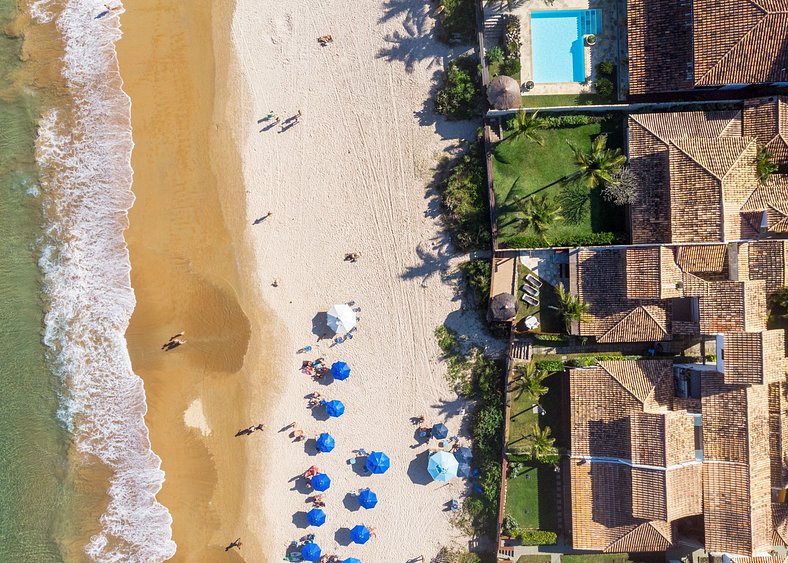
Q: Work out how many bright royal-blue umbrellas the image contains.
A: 10